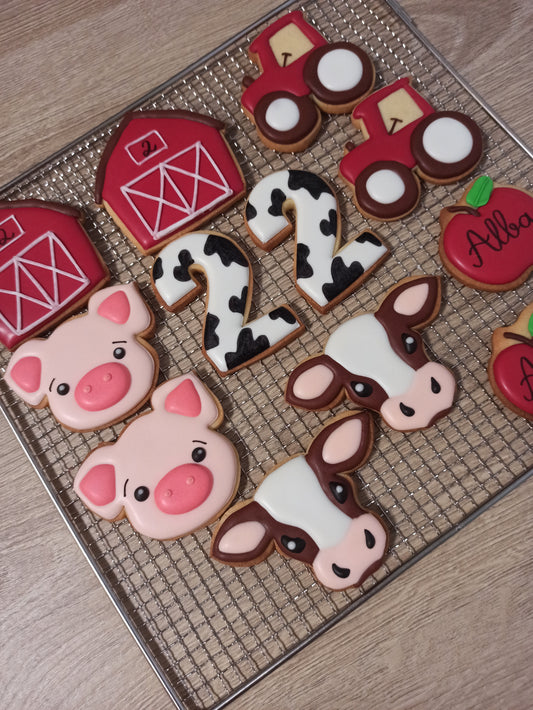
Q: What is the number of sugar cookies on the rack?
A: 12